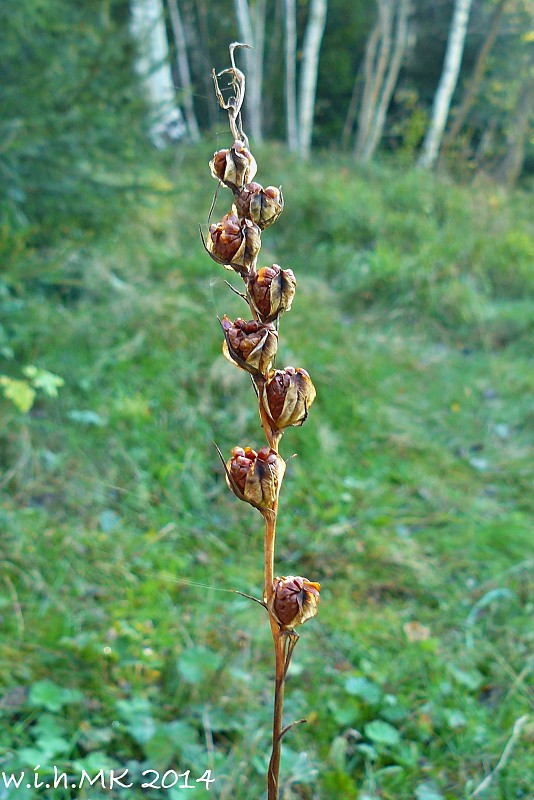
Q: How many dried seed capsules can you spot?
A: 8